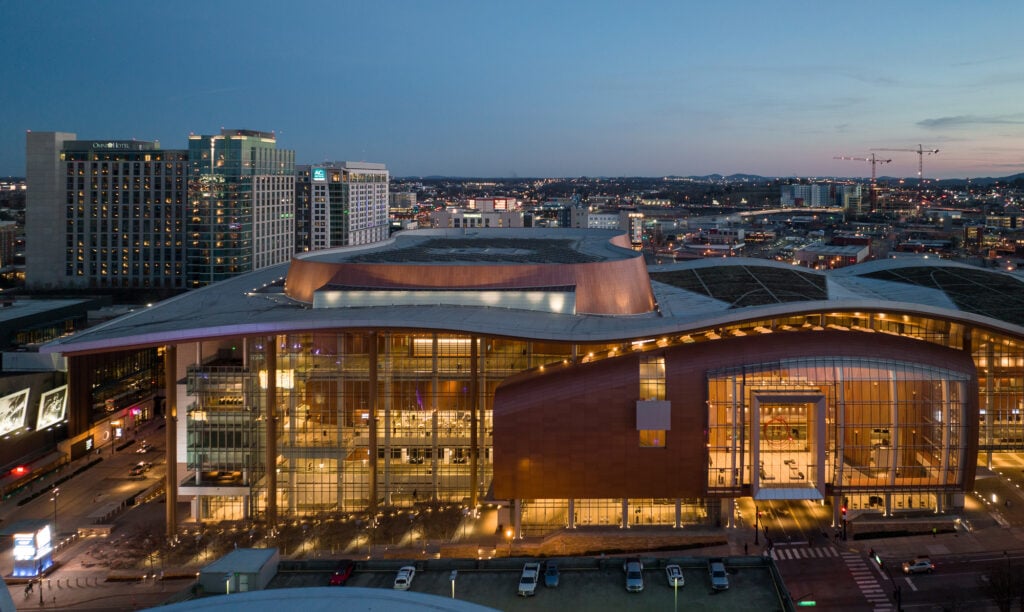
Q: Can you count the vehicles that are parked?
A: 7